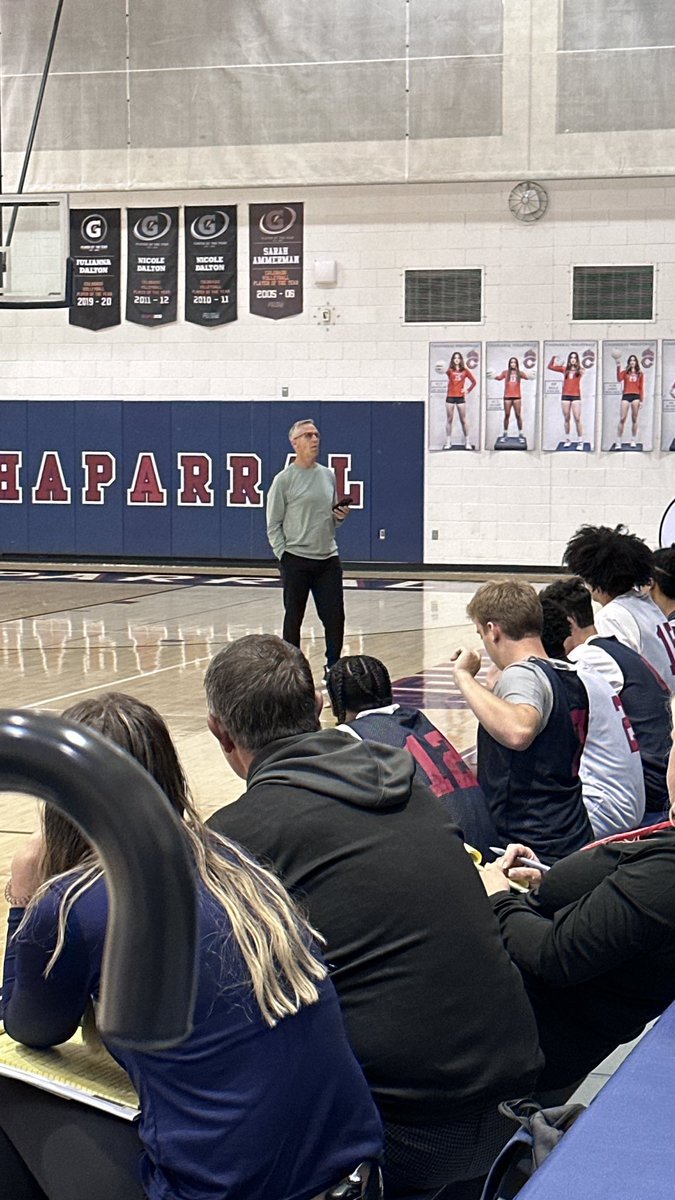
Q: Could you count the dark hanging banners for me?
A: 4